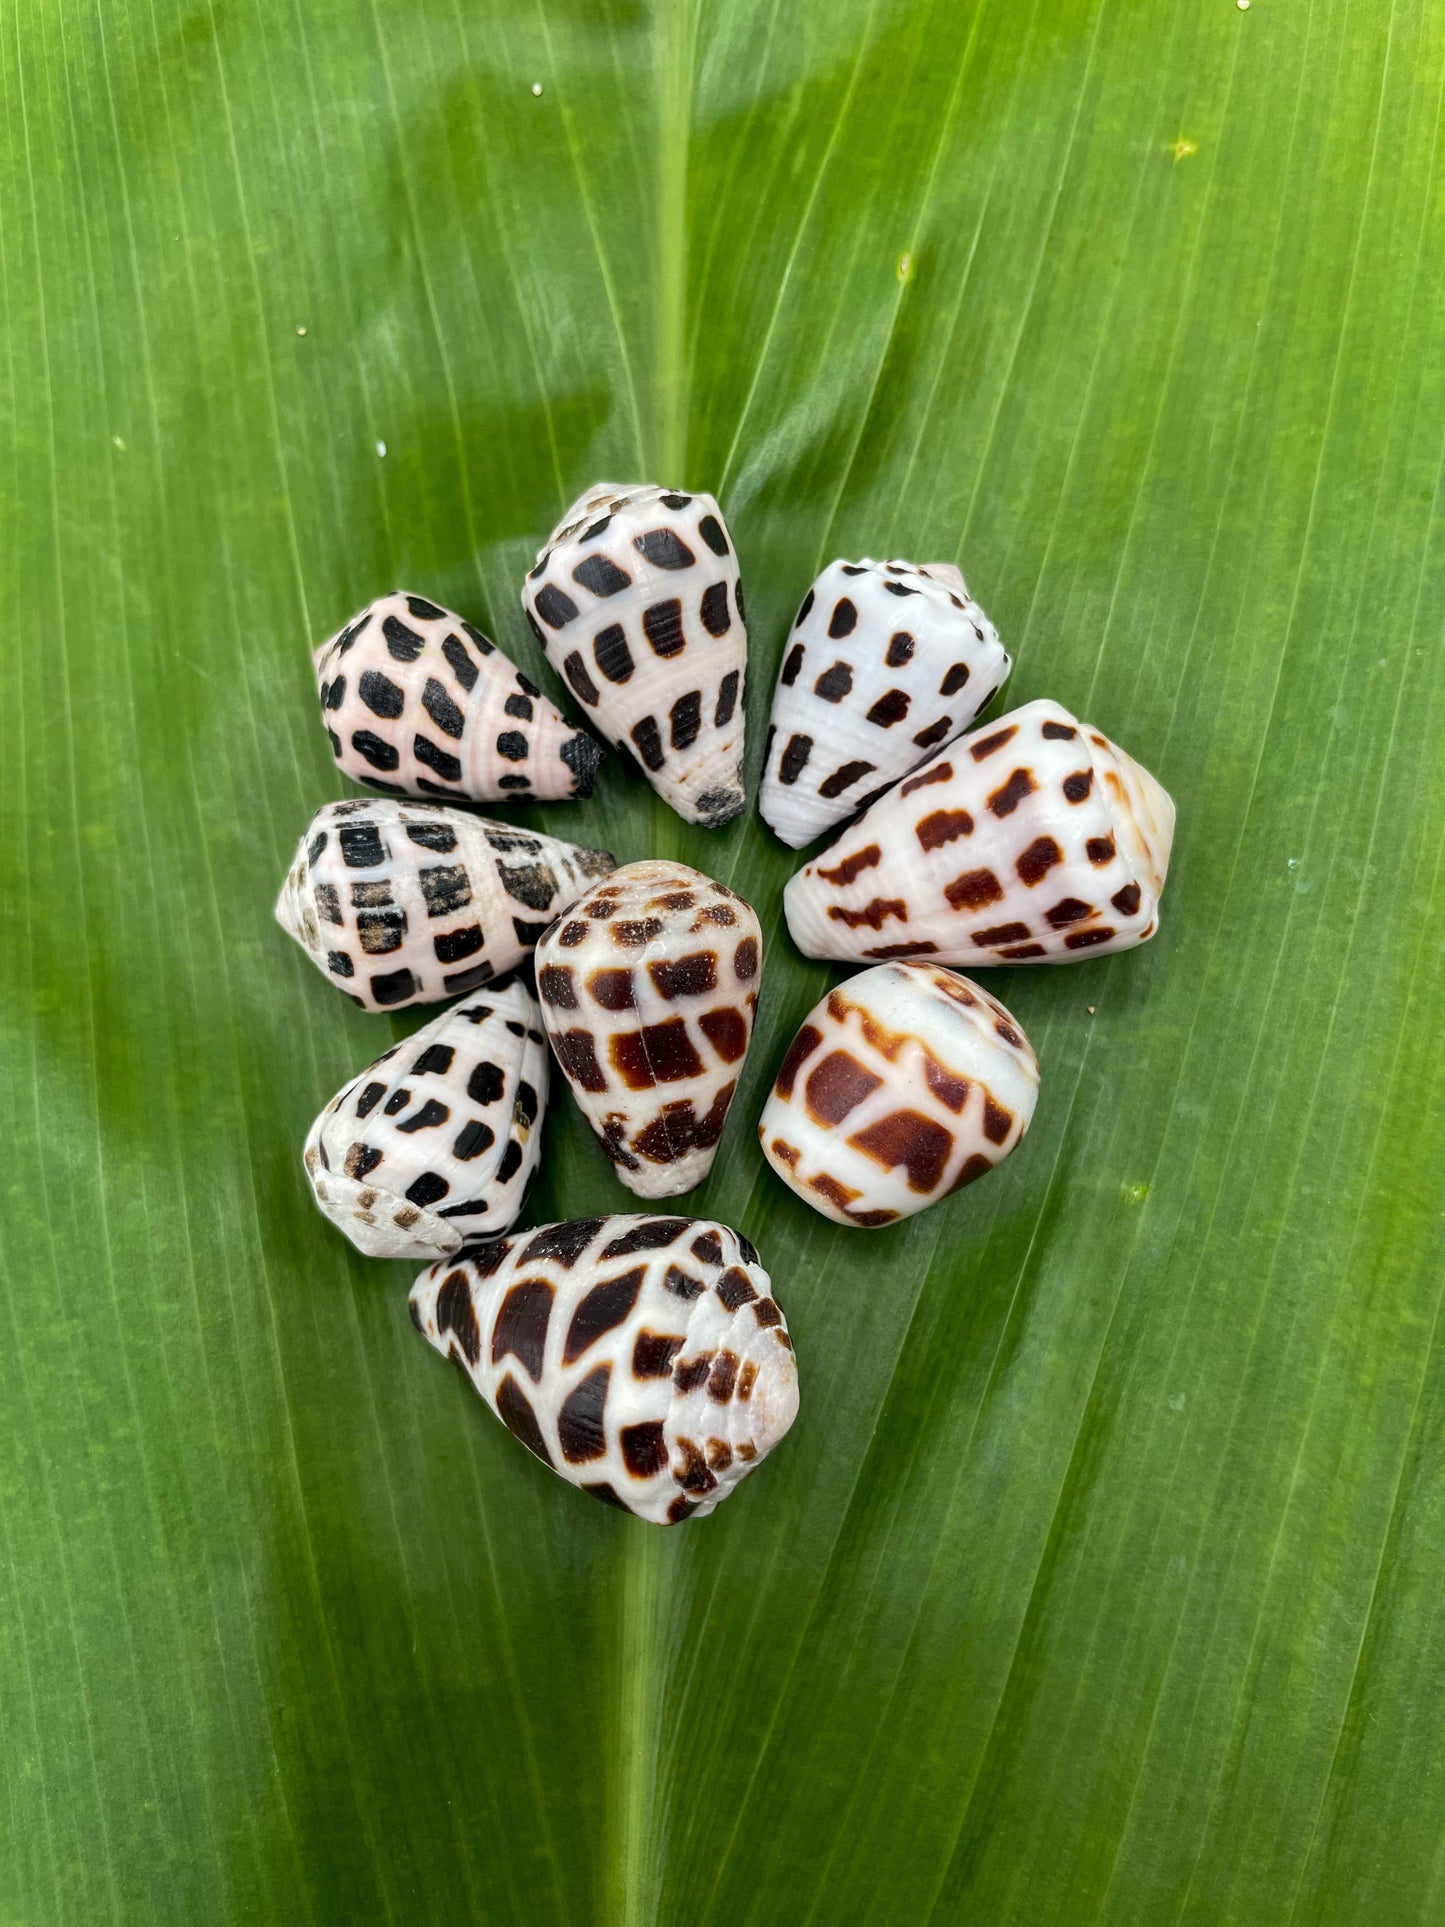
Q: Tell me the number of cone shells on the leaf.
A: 9